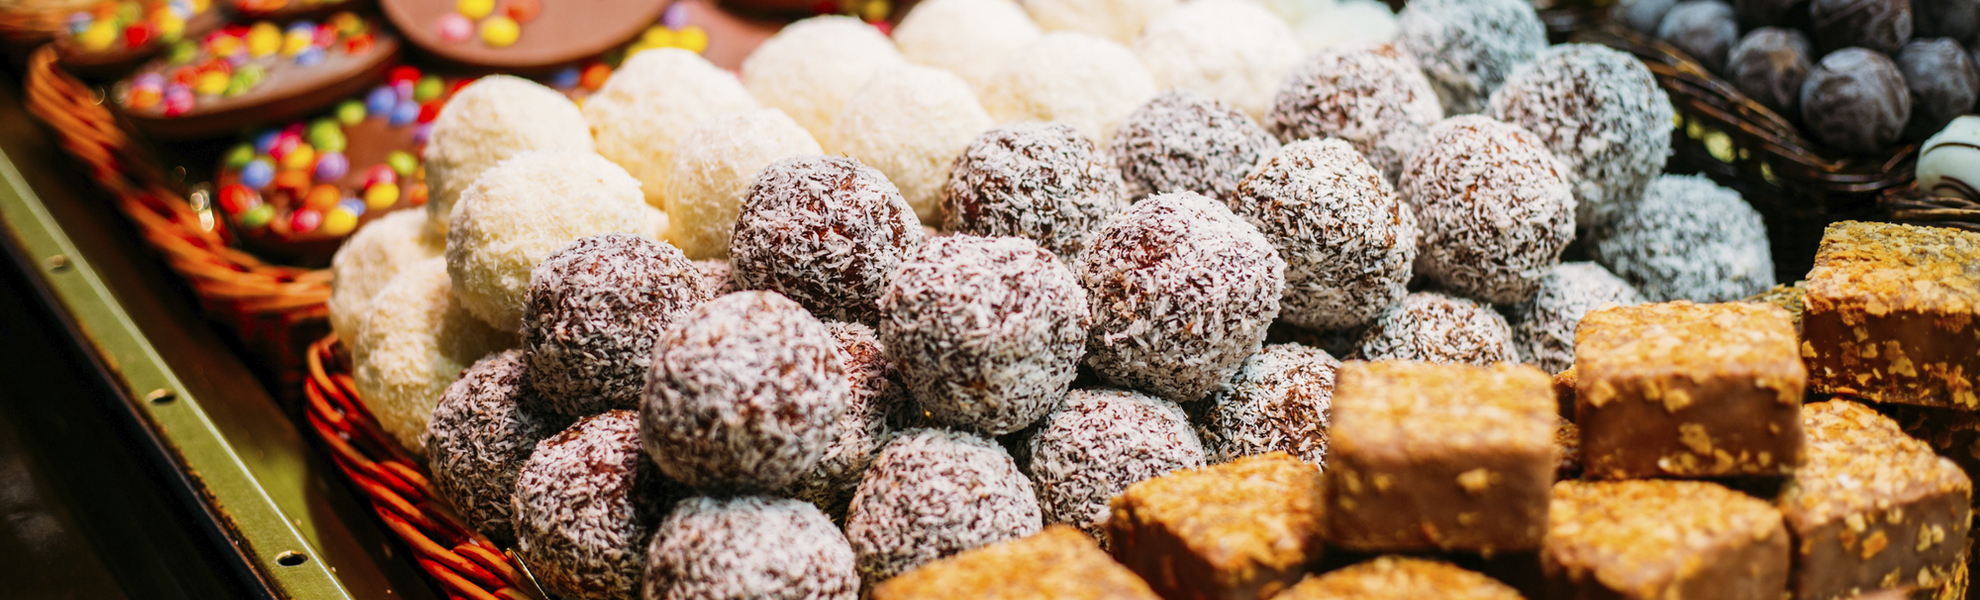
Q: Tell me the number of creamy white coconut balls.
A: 12